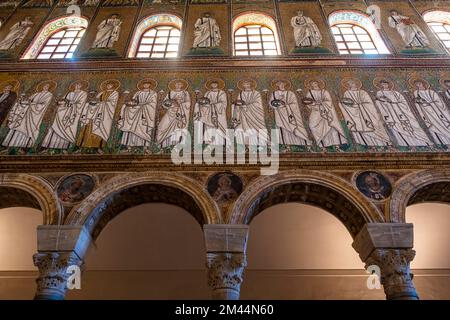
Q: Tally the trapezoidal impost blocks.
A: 3